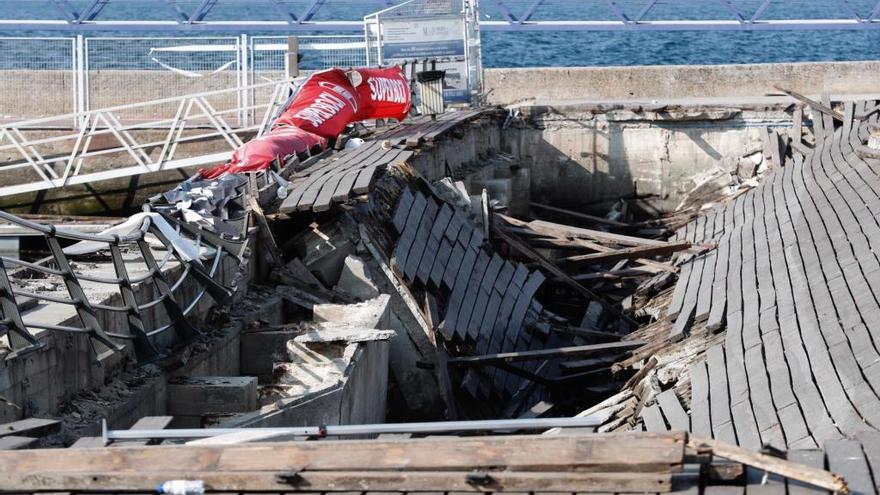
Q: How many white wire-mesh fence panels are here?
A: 3